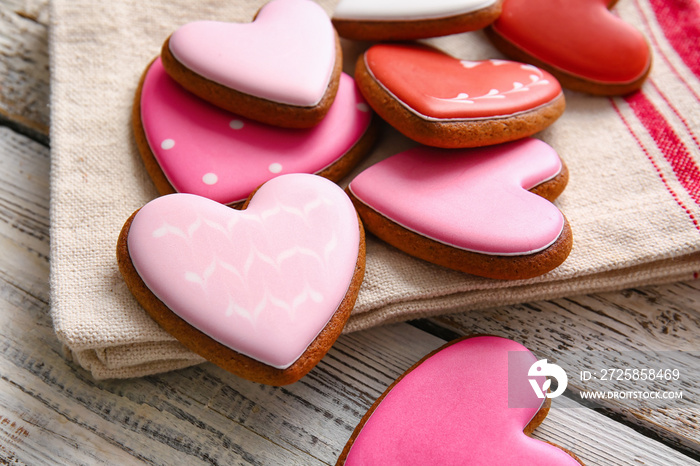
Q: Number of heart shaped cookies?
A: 8